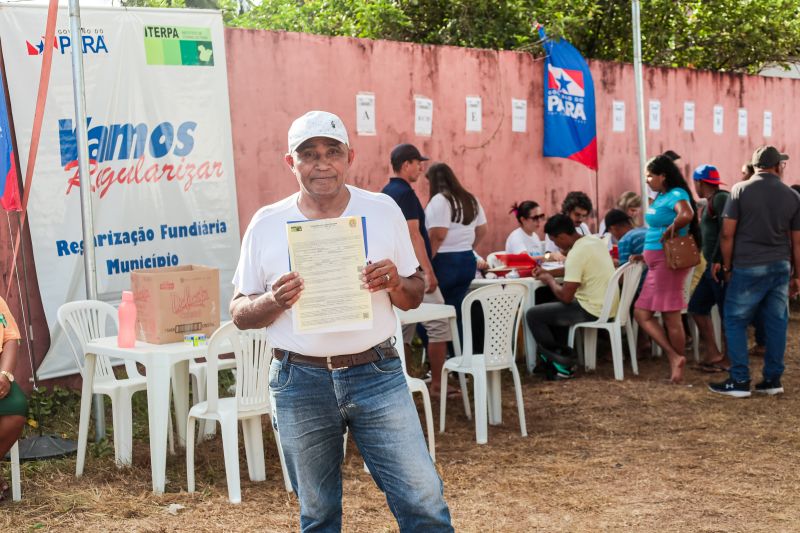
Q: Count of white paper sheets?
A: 10